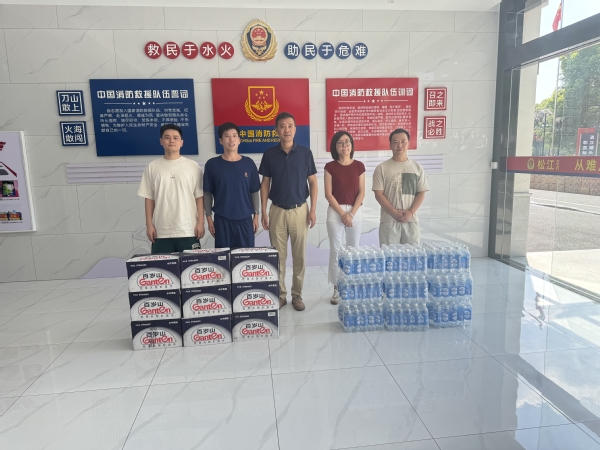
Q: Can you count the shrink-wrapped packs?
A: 9